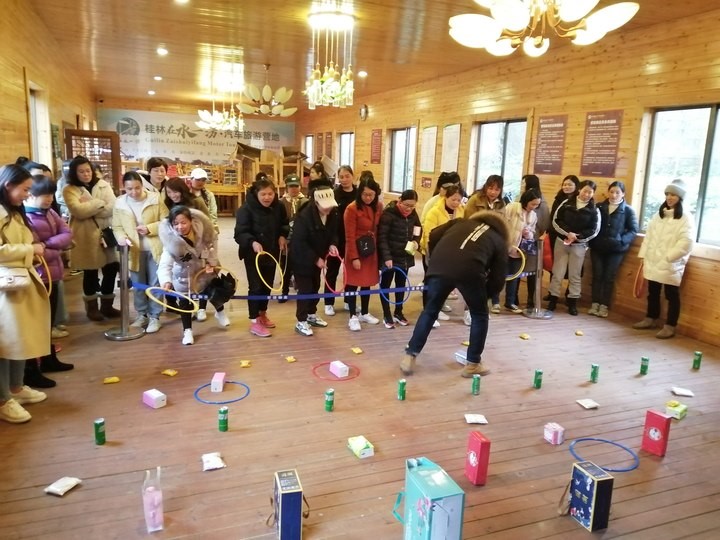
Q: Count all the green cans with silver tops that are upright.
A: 9